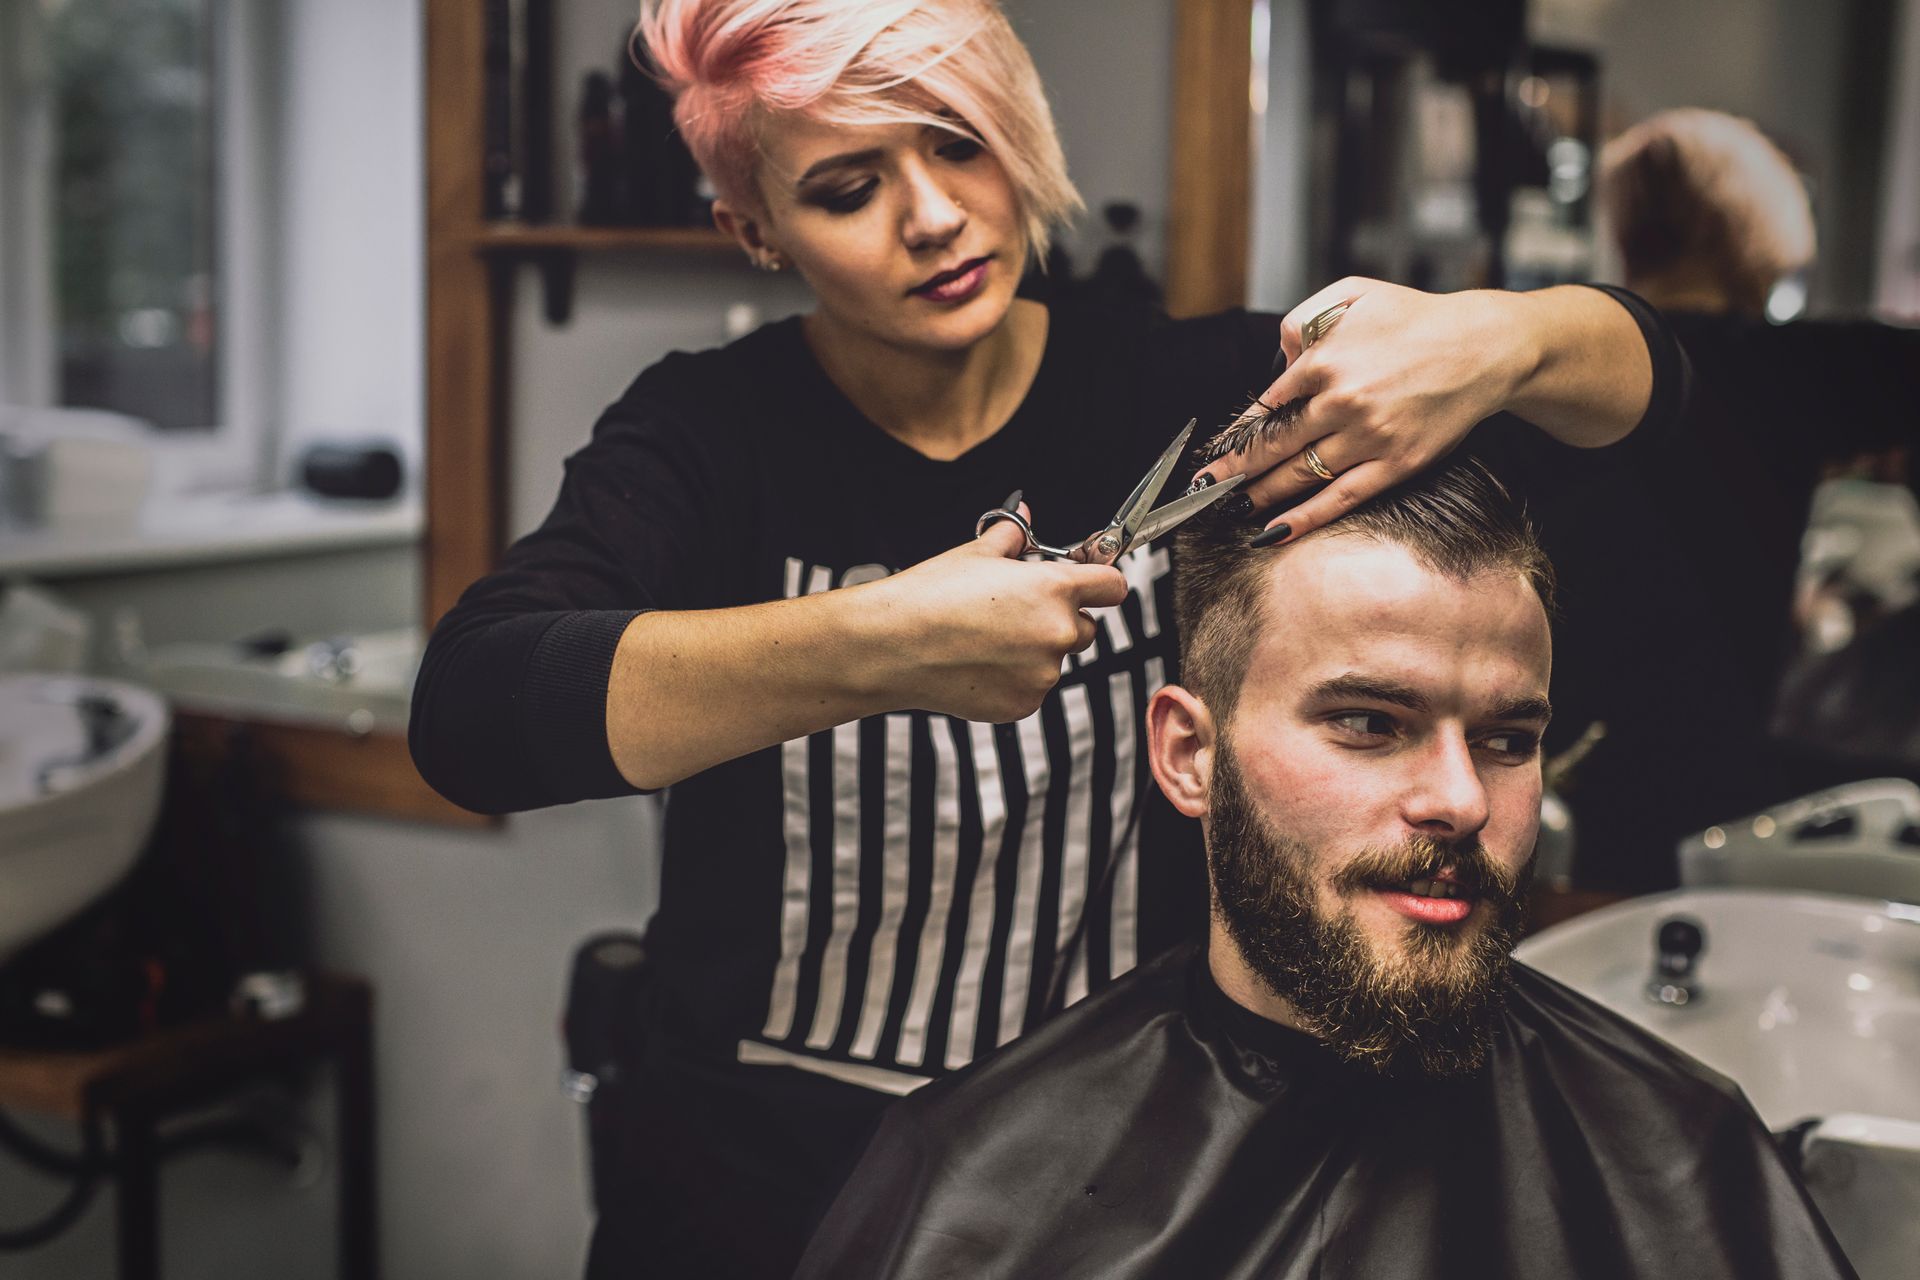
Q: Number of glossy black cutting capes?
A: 1